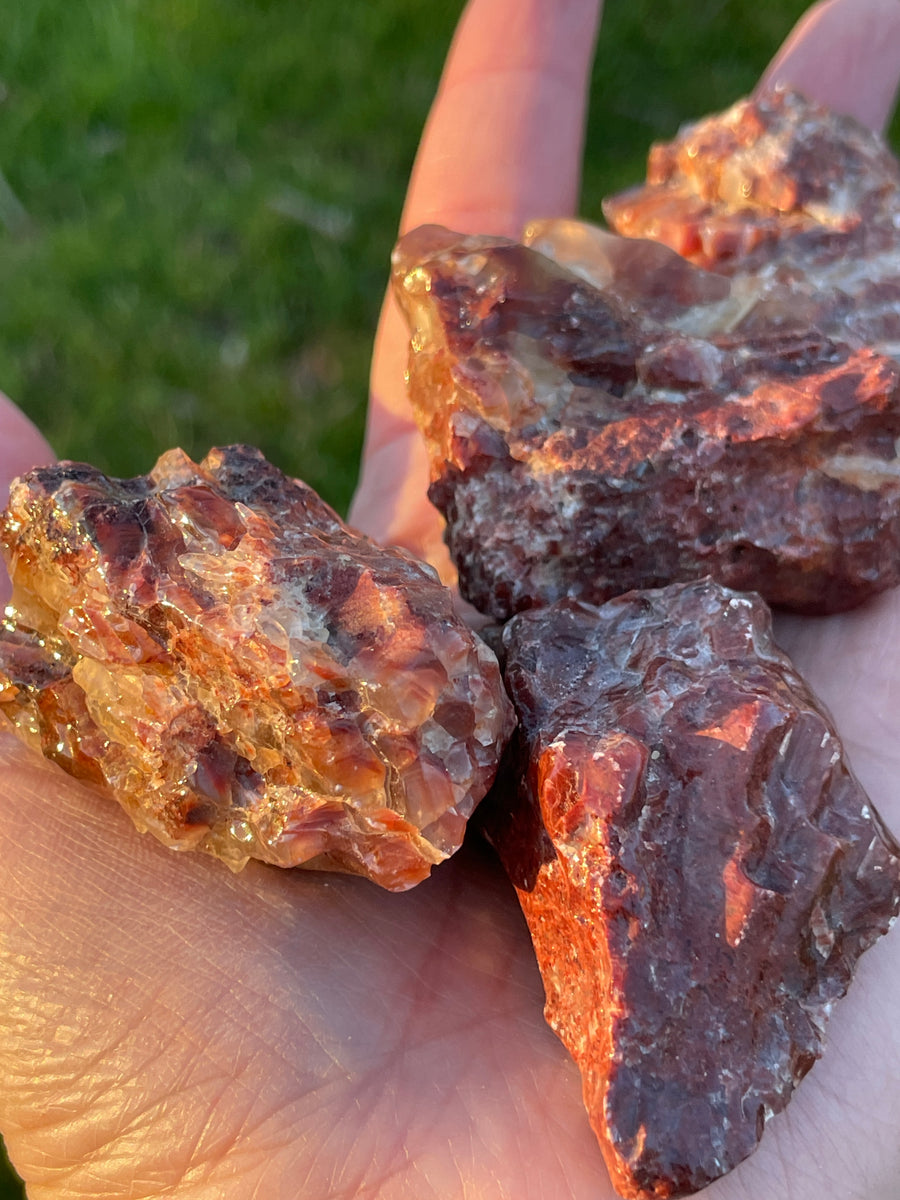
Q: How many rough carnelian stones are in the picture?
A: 4